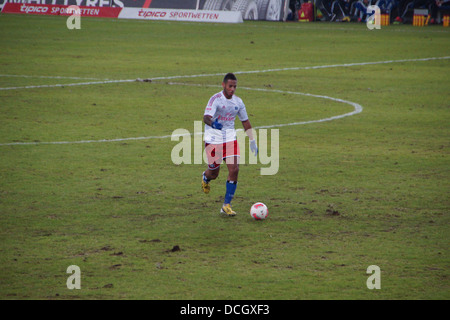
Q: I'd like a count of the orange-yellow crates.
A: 3